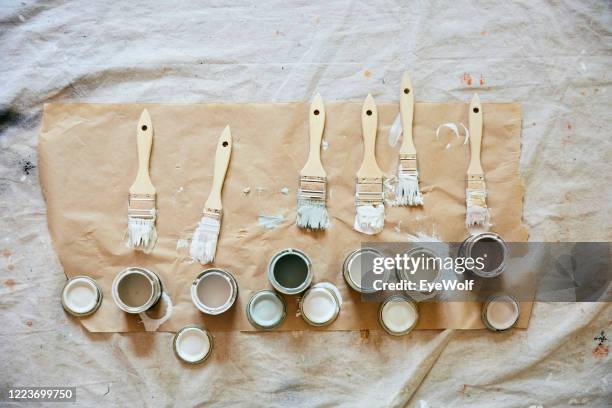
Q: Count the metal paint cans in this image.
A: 6